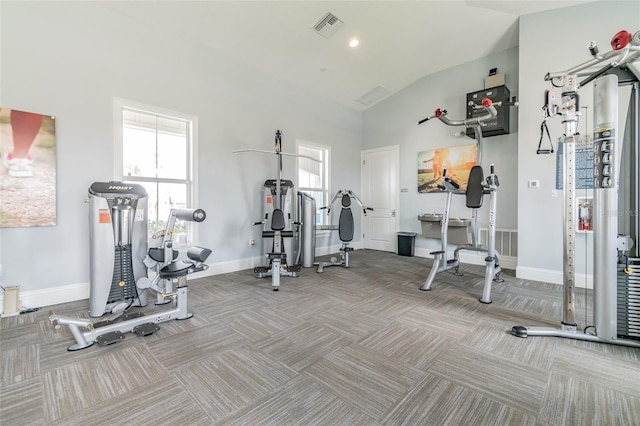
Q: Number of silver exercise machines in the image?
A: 5